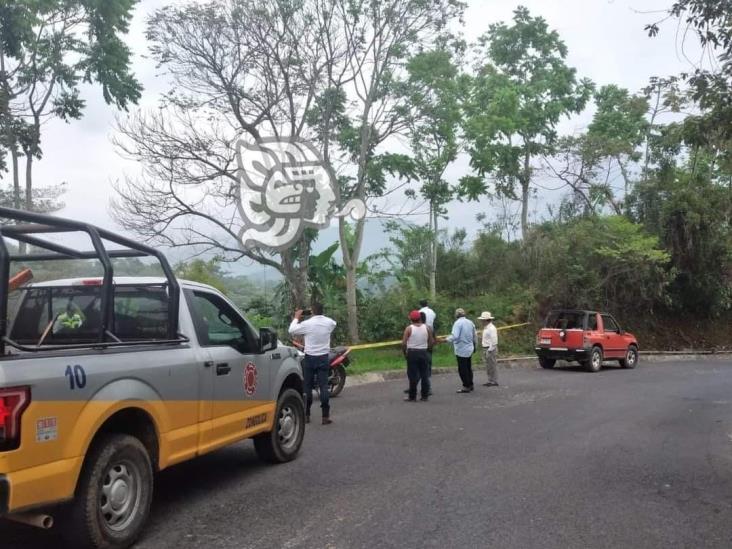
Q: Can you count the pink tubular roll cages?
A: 0